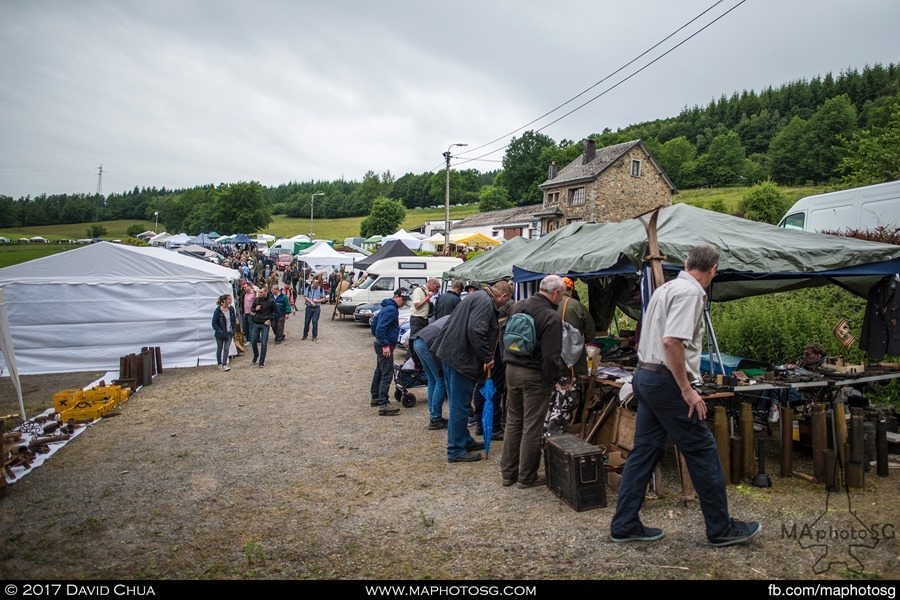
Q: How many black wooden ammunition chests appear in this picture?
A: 1